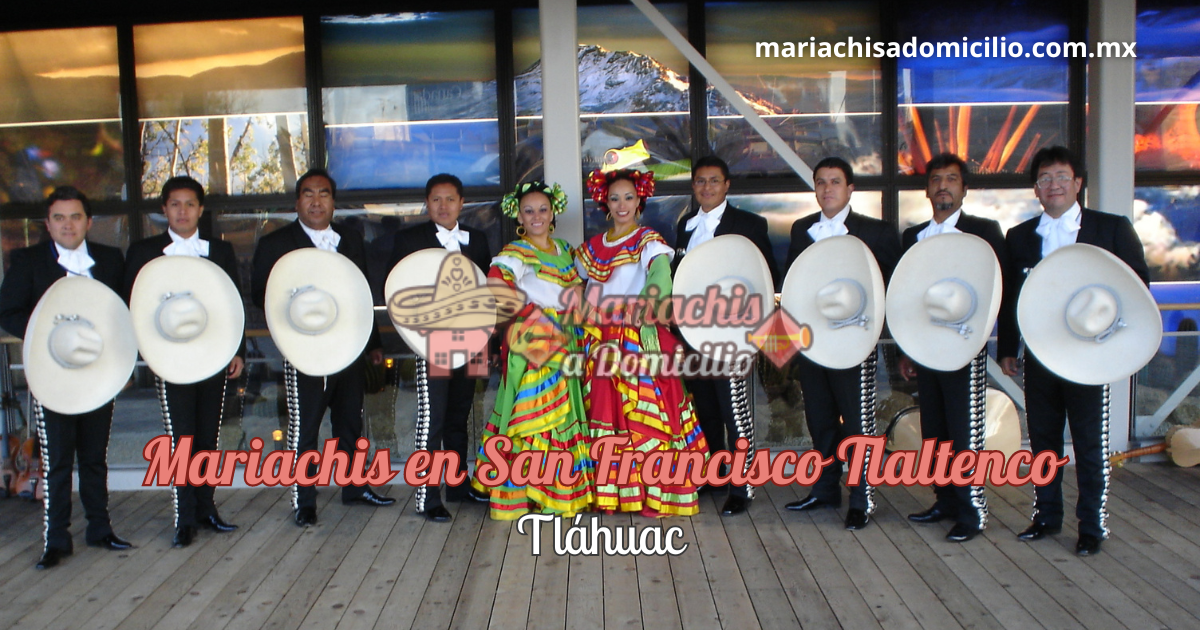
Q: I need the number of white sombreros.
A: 8